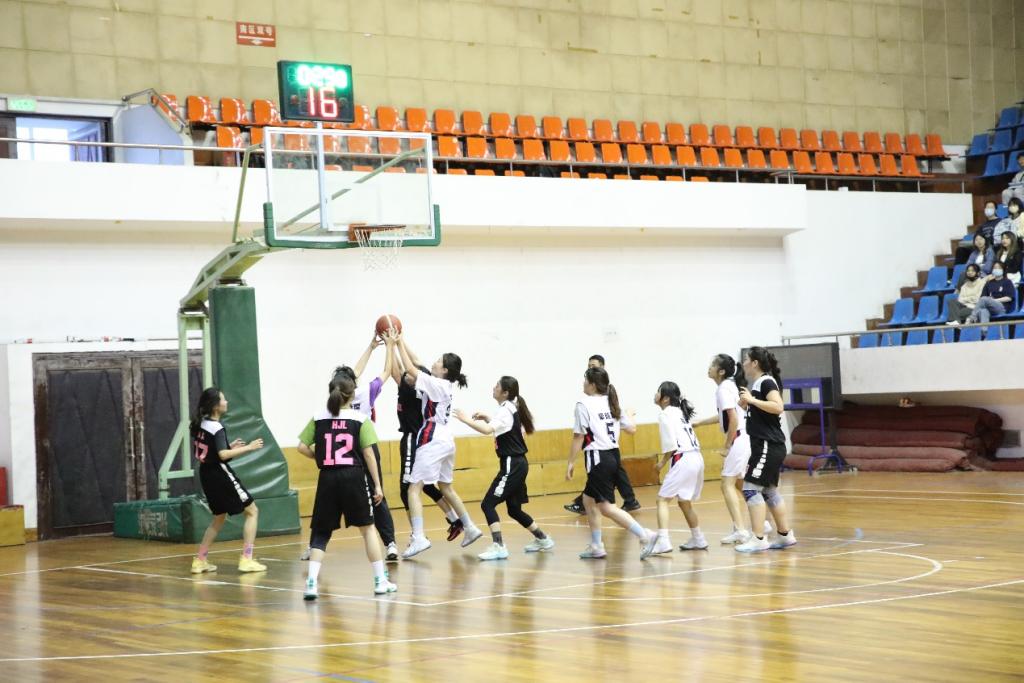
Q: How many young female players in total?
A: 10